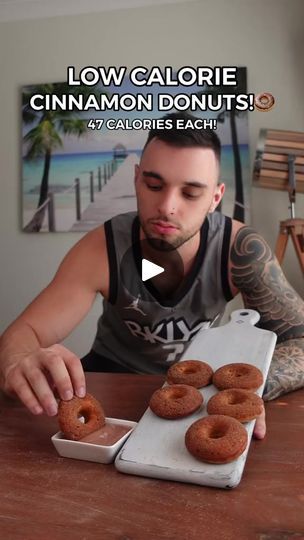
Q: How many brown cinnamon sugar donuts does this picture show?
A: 6